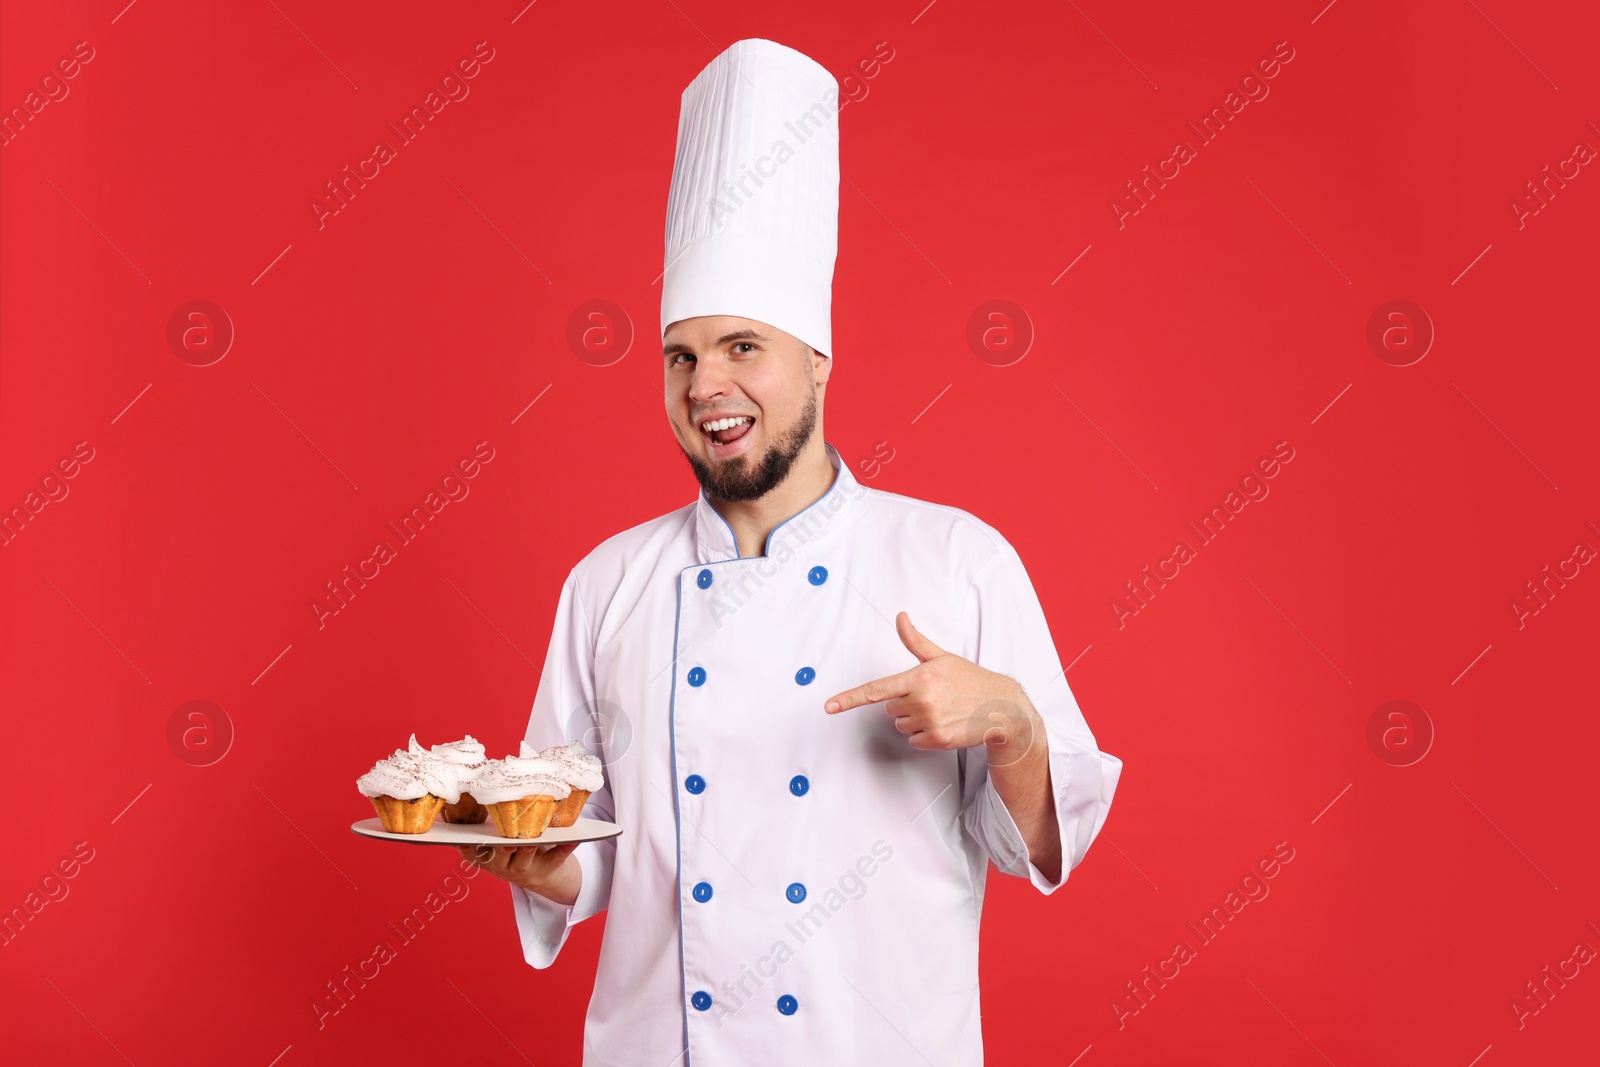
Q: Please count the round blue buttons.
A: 10